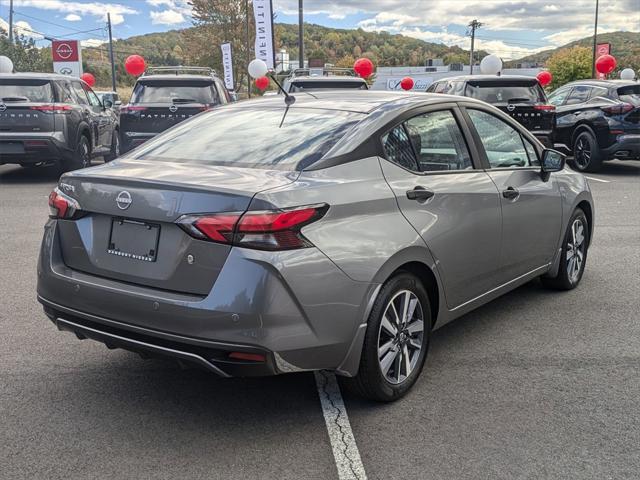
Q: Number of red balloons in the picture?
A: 7